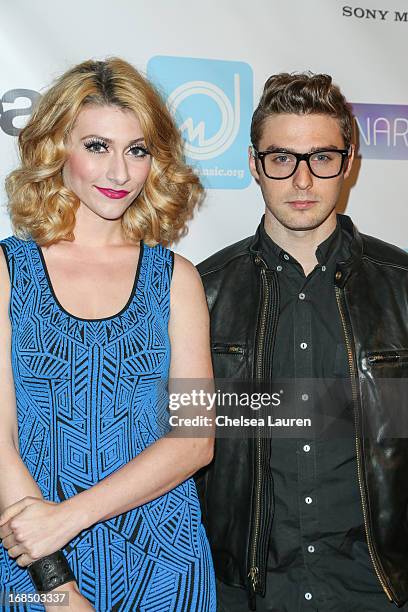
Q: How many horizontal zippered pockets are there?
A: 2